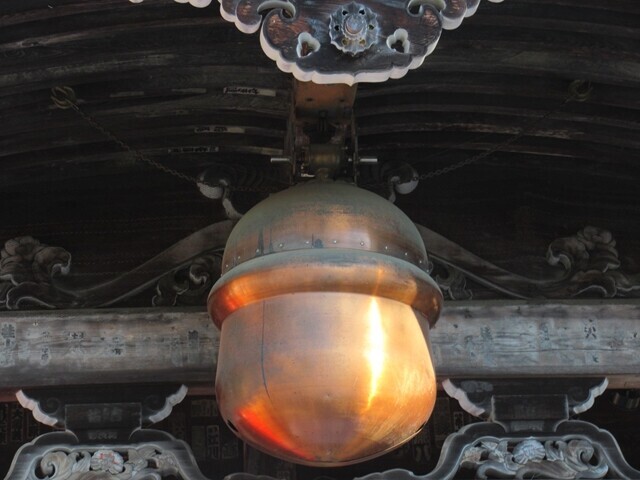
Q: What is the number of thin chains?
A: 2